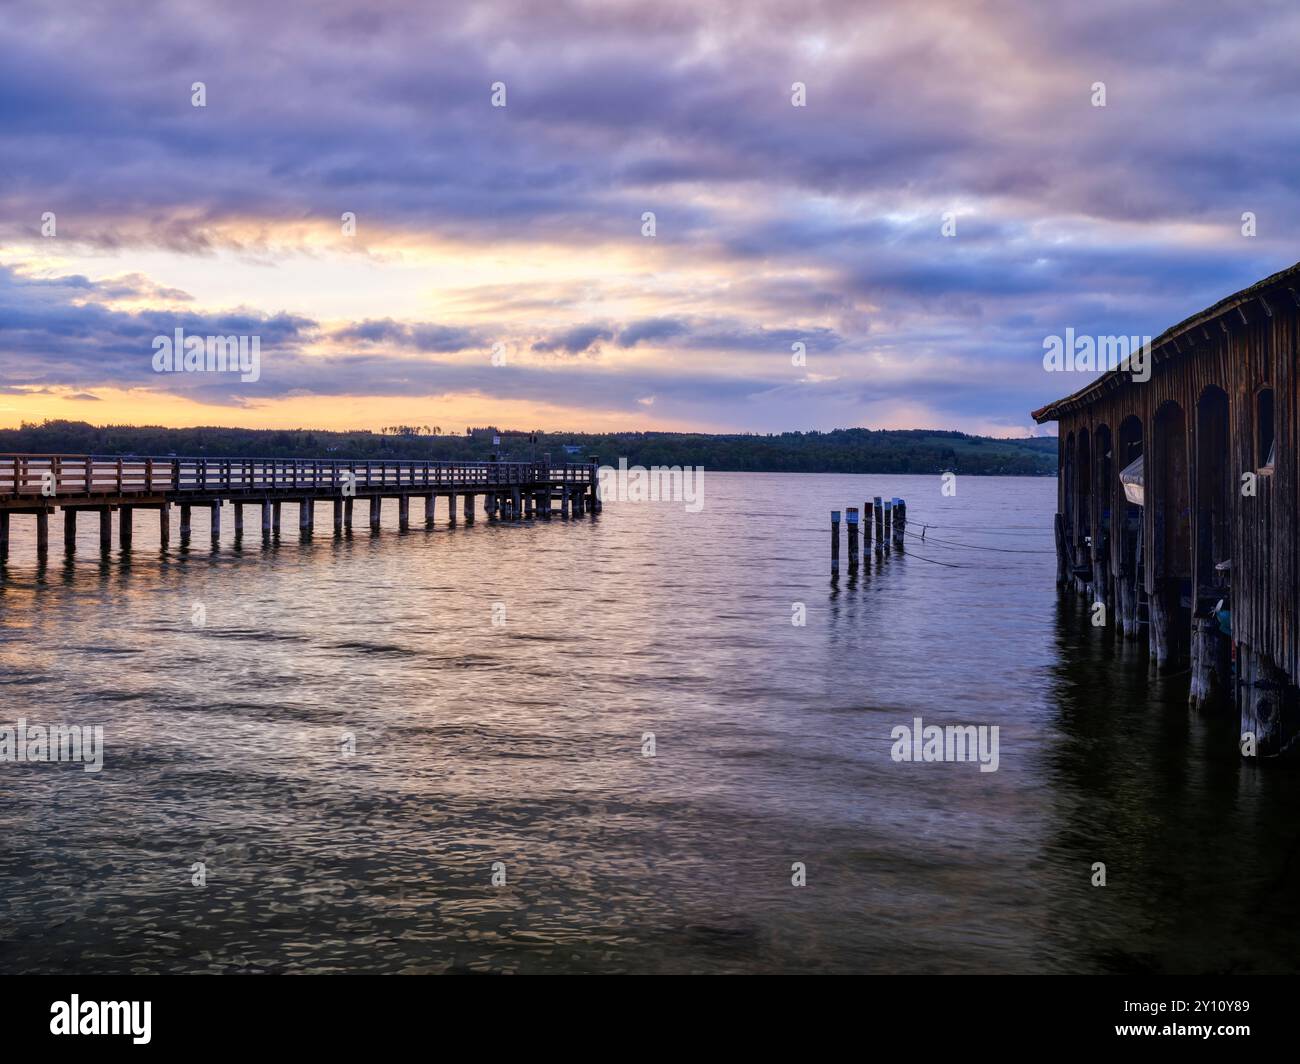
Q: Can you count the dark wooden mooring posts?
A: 7